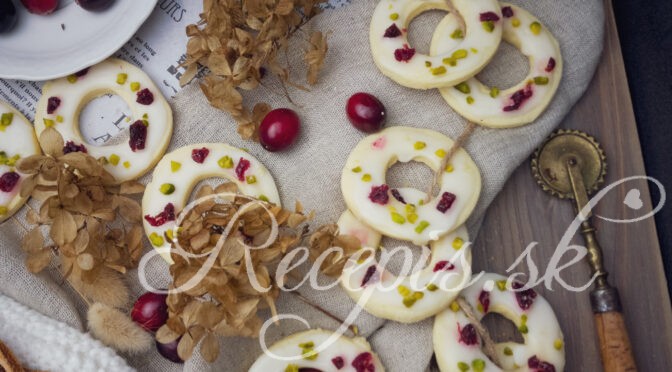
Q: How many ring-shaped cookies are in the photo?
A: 9